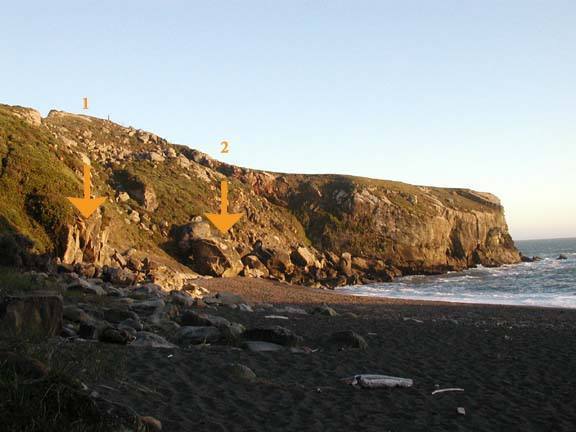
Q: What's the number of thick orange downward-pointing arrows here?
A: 2